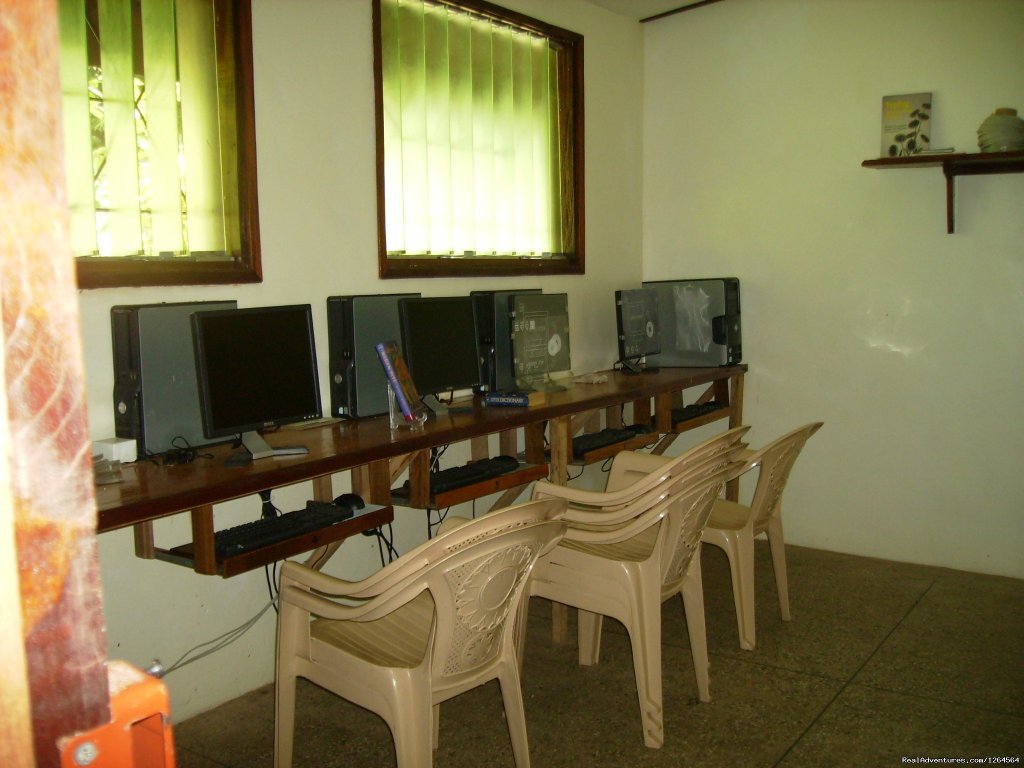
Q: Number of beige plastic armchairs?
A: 6